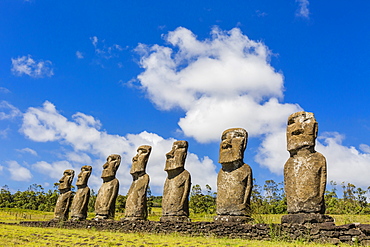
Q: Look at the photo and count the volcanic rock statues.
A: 7